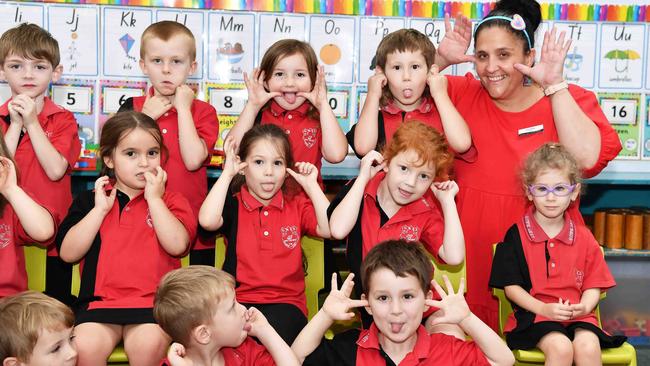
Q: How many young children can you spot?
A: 12